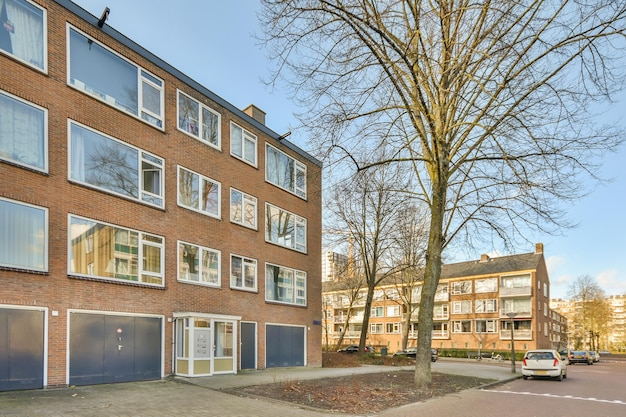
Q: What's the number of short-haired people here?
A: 0